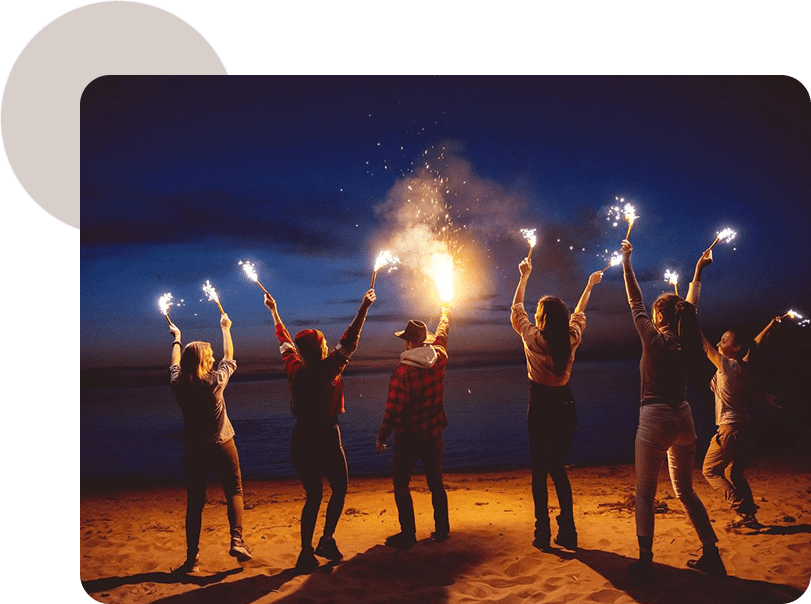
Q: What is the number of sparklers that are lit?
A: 11